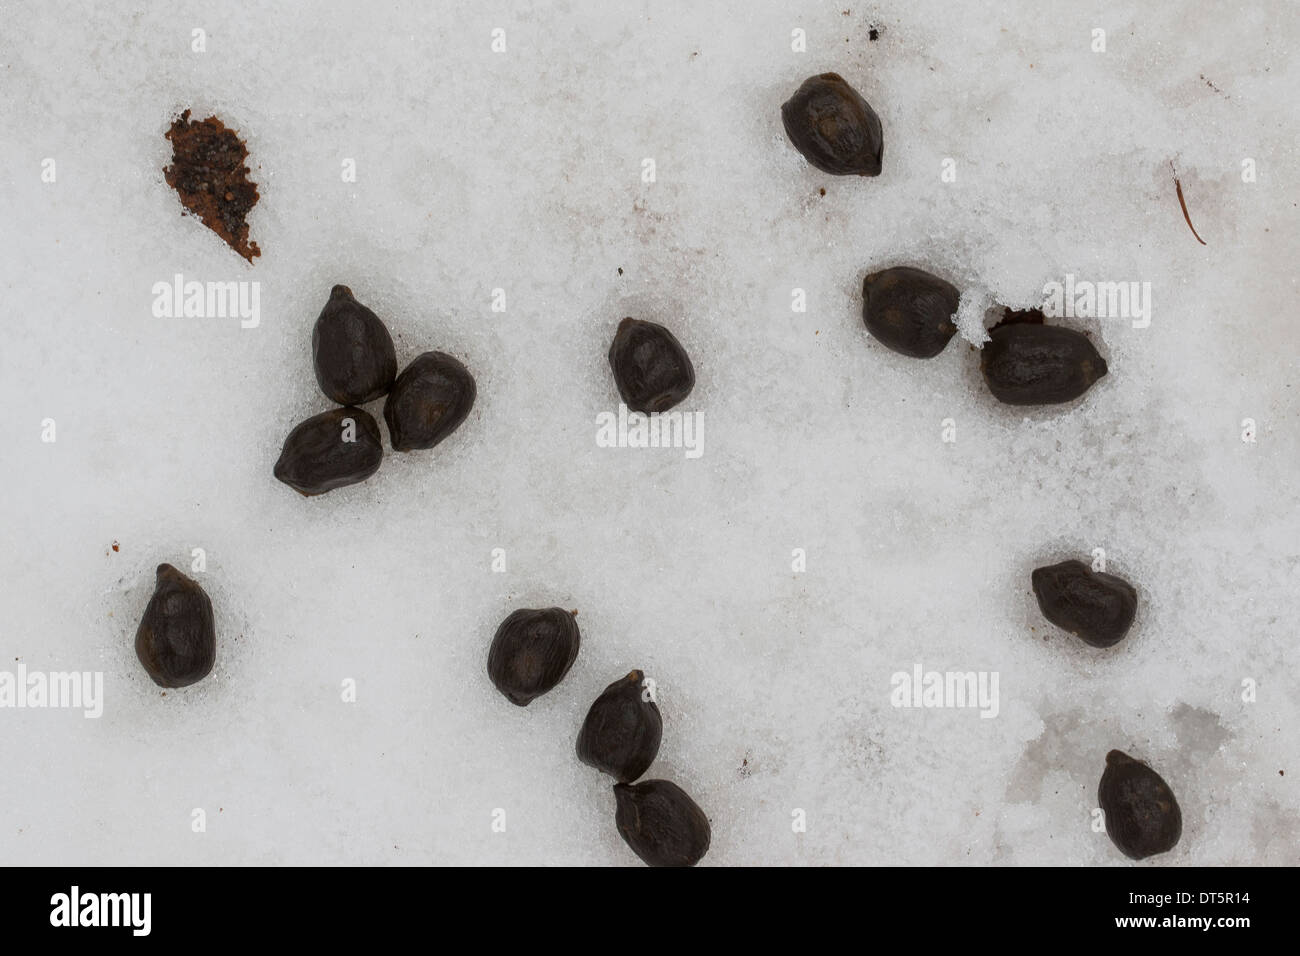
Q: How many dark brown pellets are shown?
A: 13